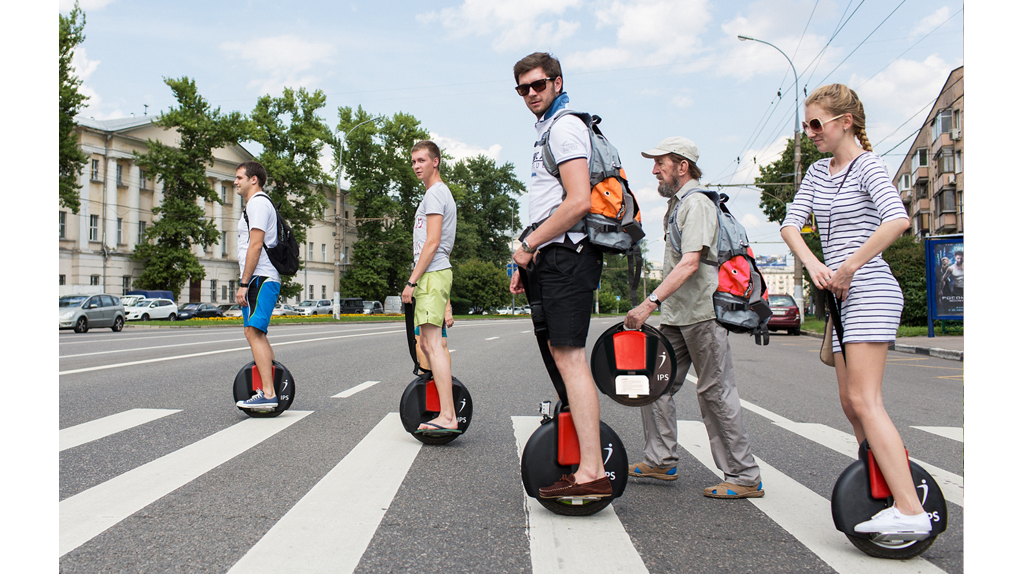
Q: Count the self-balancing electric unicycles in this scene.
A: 5